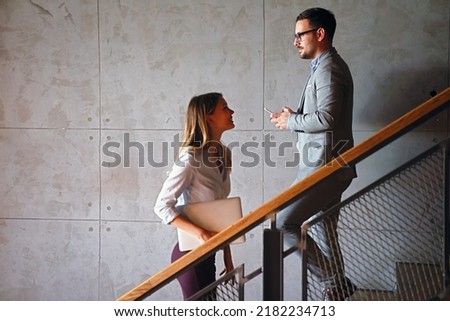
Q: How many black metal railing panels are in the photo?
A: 2